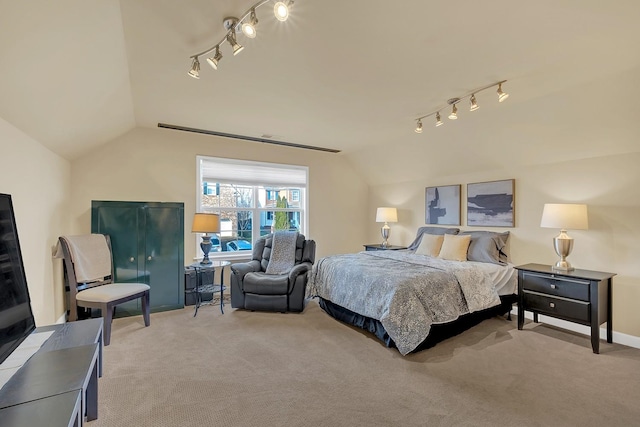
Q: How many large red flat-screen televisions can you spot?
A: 0